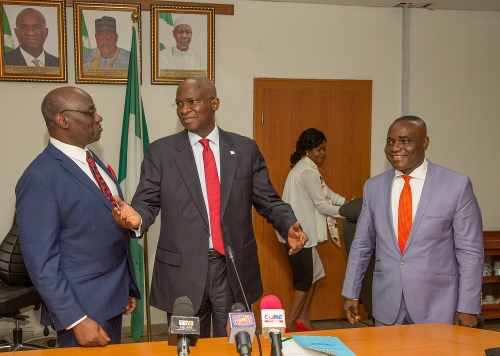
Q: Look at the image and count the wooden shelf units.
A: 1